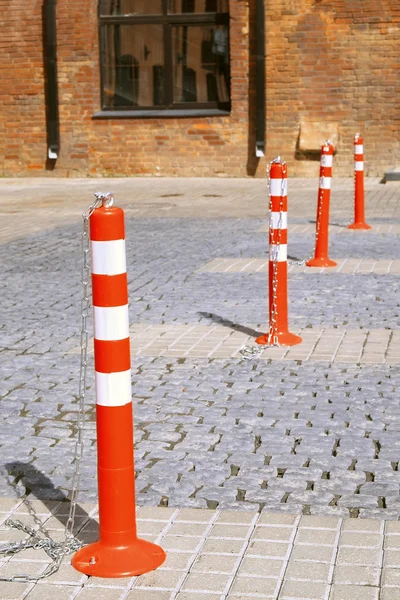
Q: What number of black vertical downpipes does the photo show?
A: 2